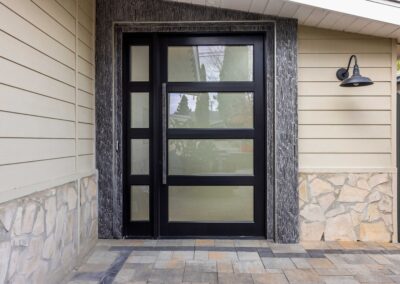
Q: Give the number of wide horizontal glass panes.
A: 4